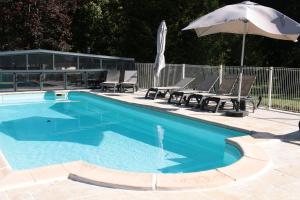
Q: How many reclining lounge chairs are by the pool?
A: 6